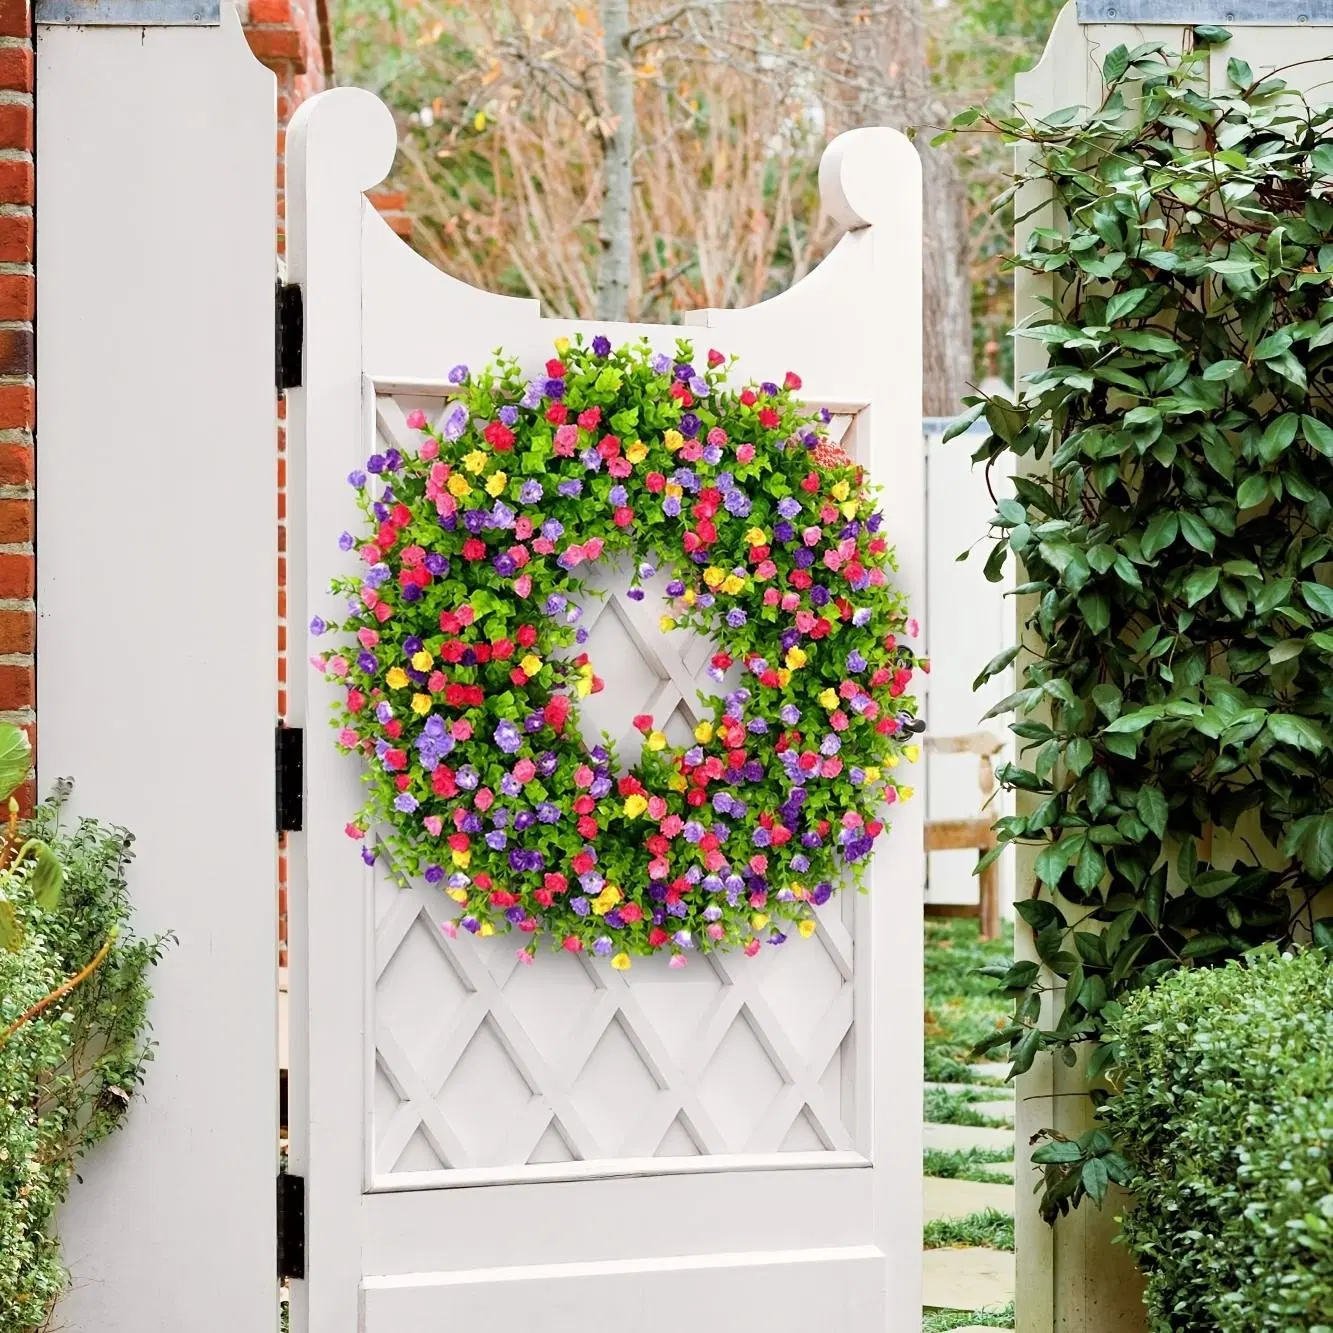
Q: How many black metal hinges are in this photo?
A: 3